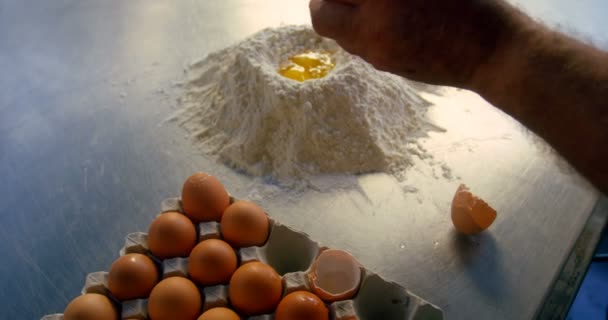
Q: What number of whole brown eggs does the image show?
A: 10